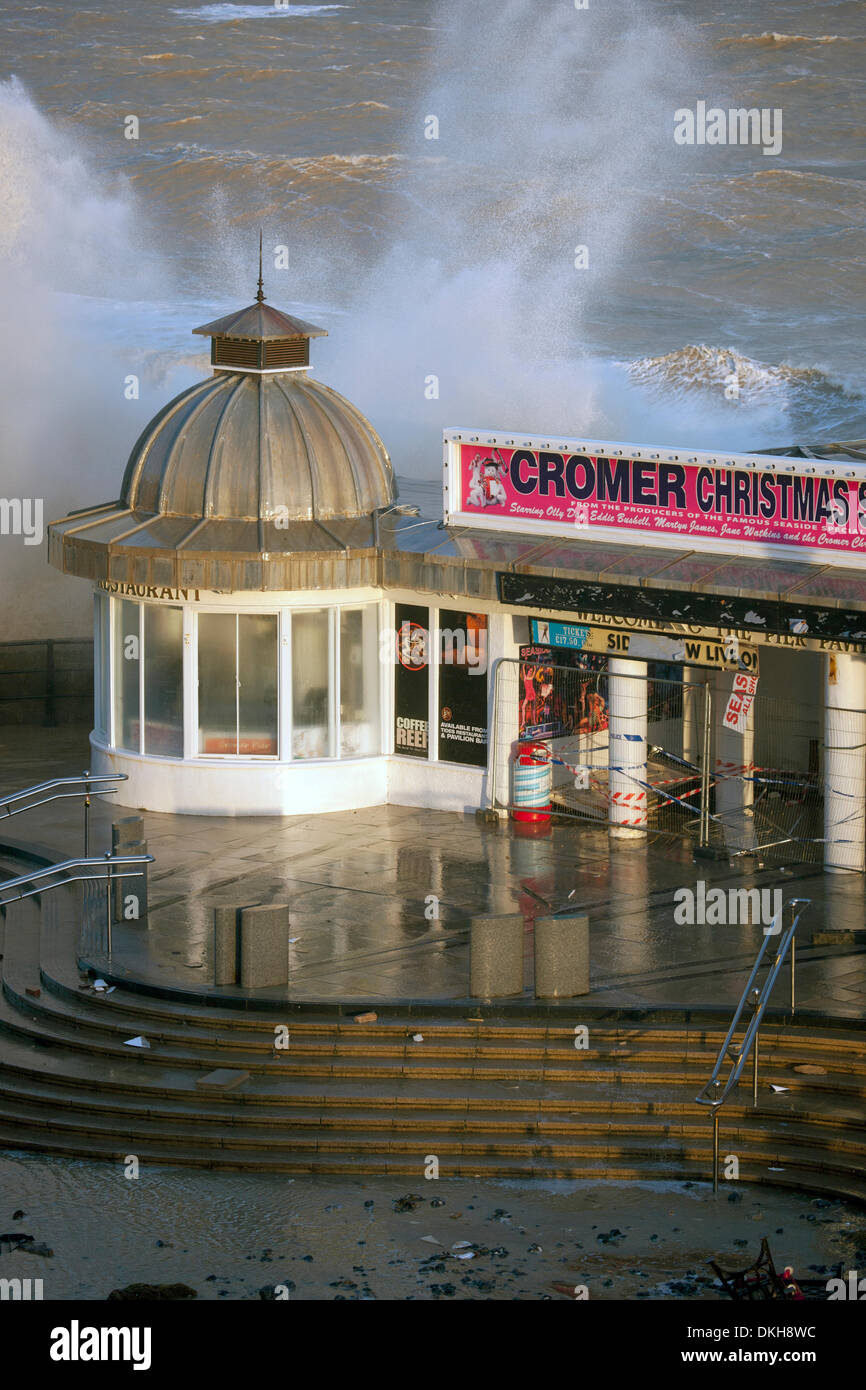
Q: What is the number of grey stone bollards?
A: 6